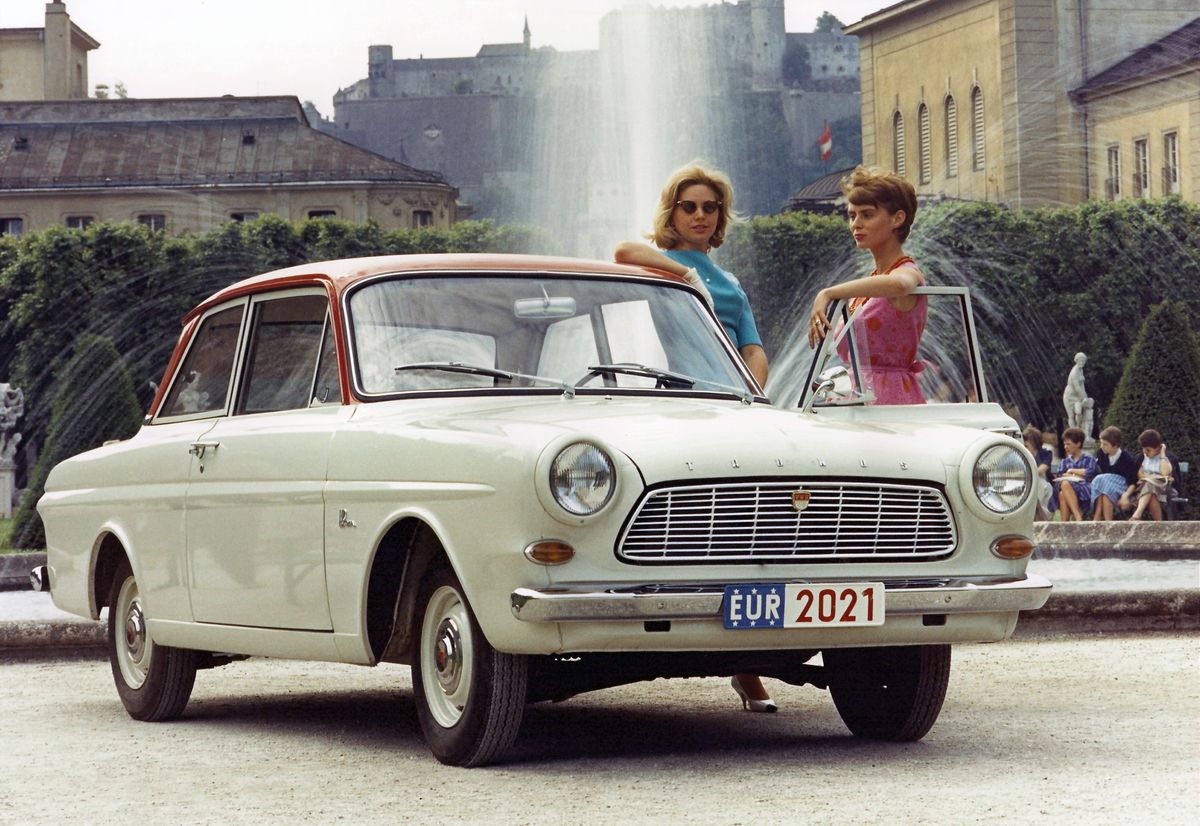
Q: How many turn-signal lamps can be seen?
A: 2